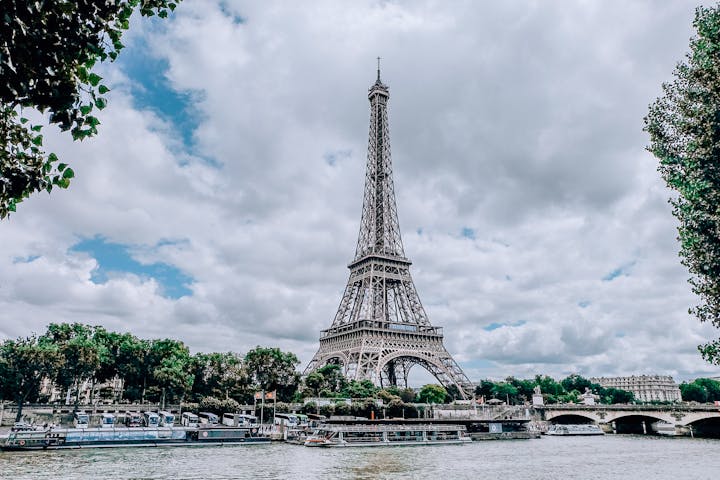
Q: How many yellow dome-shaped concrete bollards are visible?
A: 0